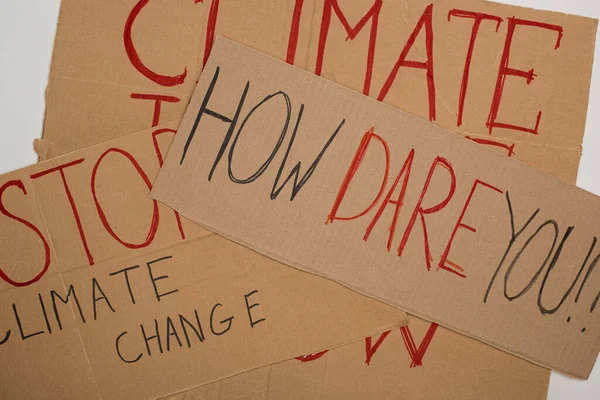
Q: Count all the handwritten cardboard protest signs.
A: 3